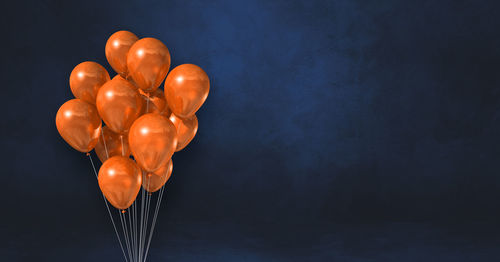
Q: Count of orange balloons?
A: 12